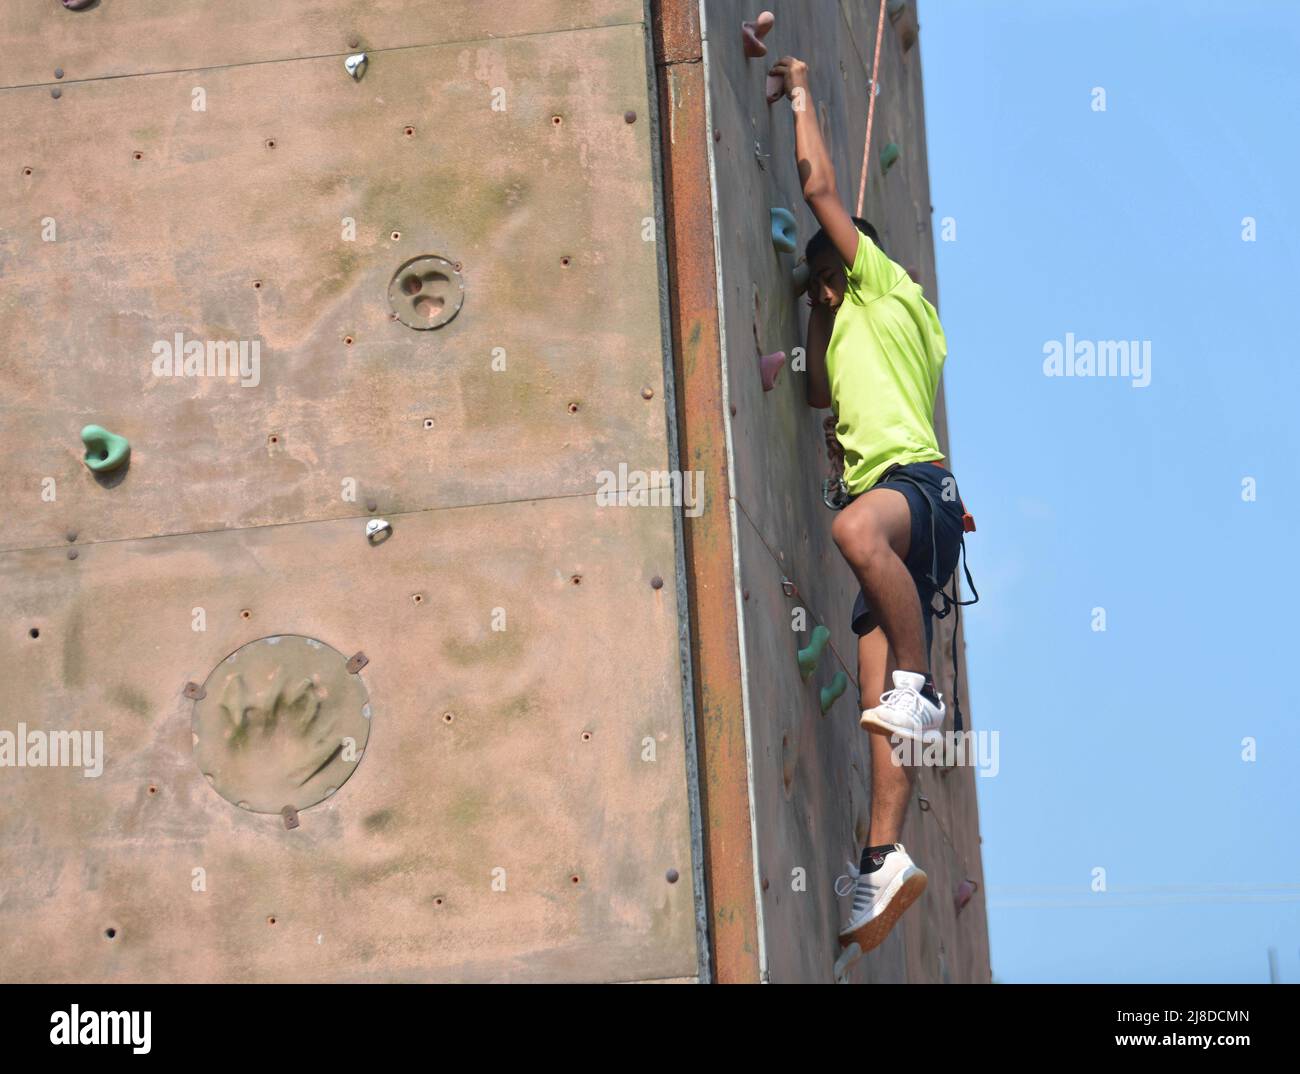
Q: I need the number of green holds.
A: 4